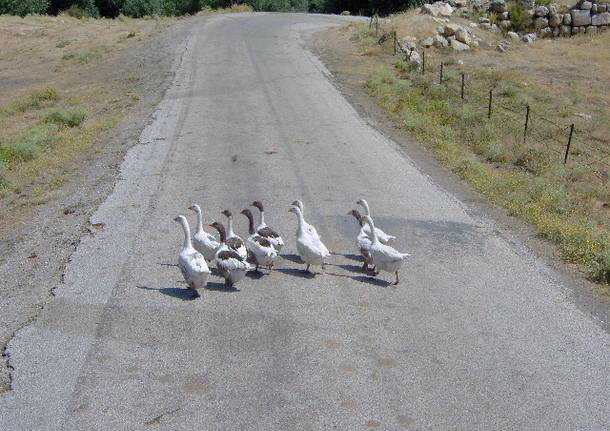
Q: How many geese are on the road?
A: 11